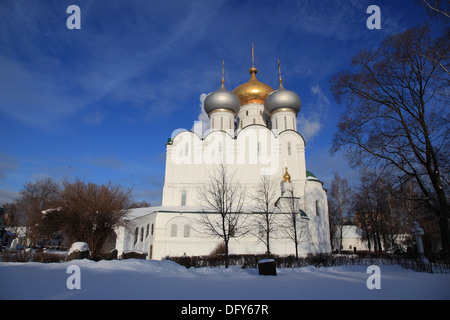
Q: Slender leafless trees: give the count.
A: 3